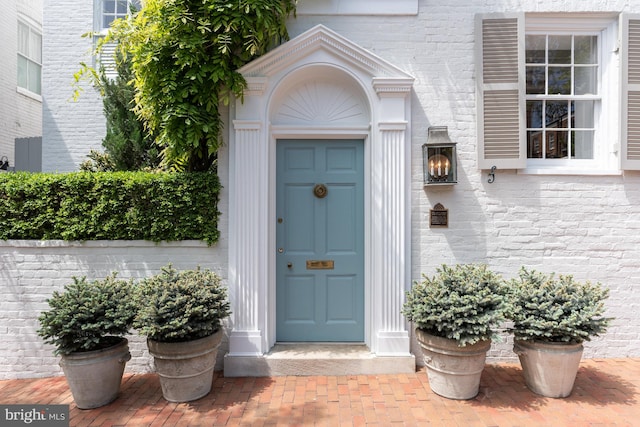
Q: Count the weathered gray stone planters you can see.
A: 4